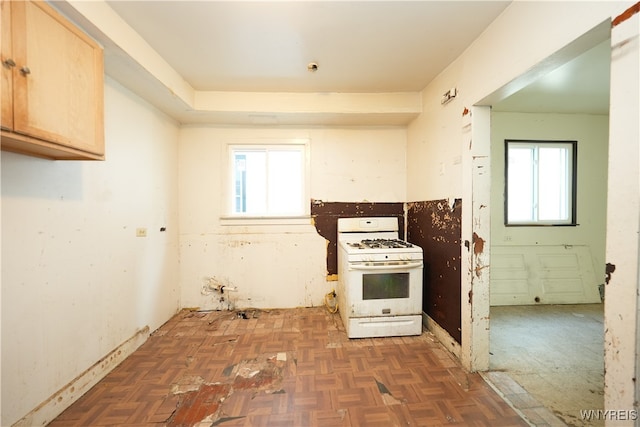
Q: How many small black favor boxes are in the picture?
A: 0